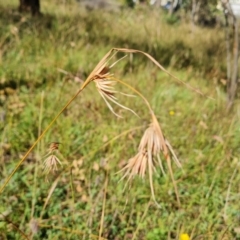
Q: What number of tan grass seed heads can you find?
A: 3